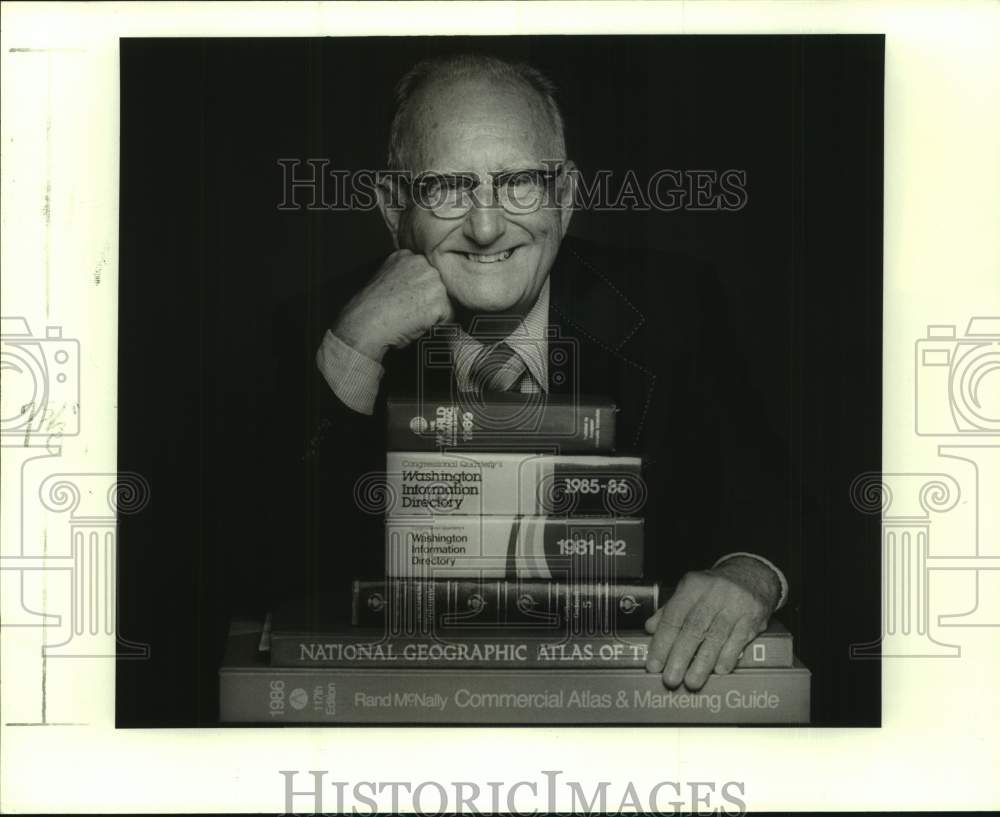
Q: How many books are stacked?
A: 6